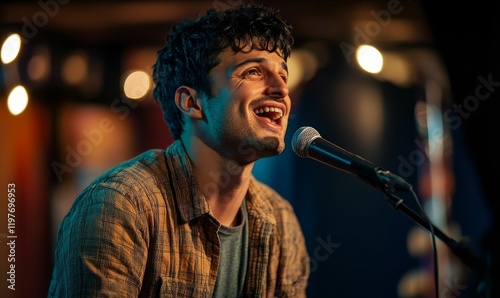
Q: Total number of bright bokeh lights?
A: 4